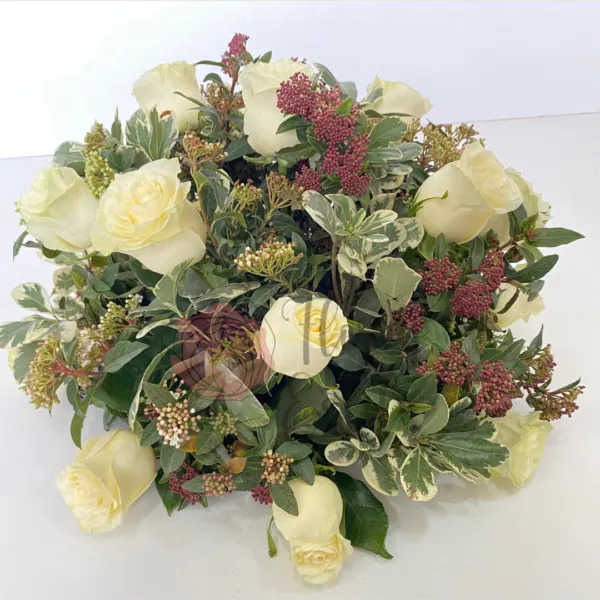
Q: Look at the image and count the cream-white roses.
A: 12